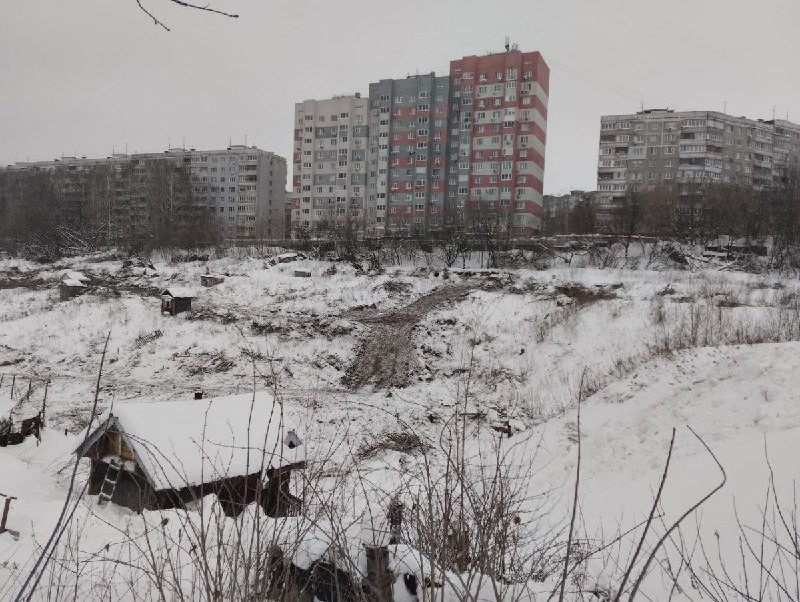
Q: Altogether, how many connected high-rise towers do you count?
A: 3